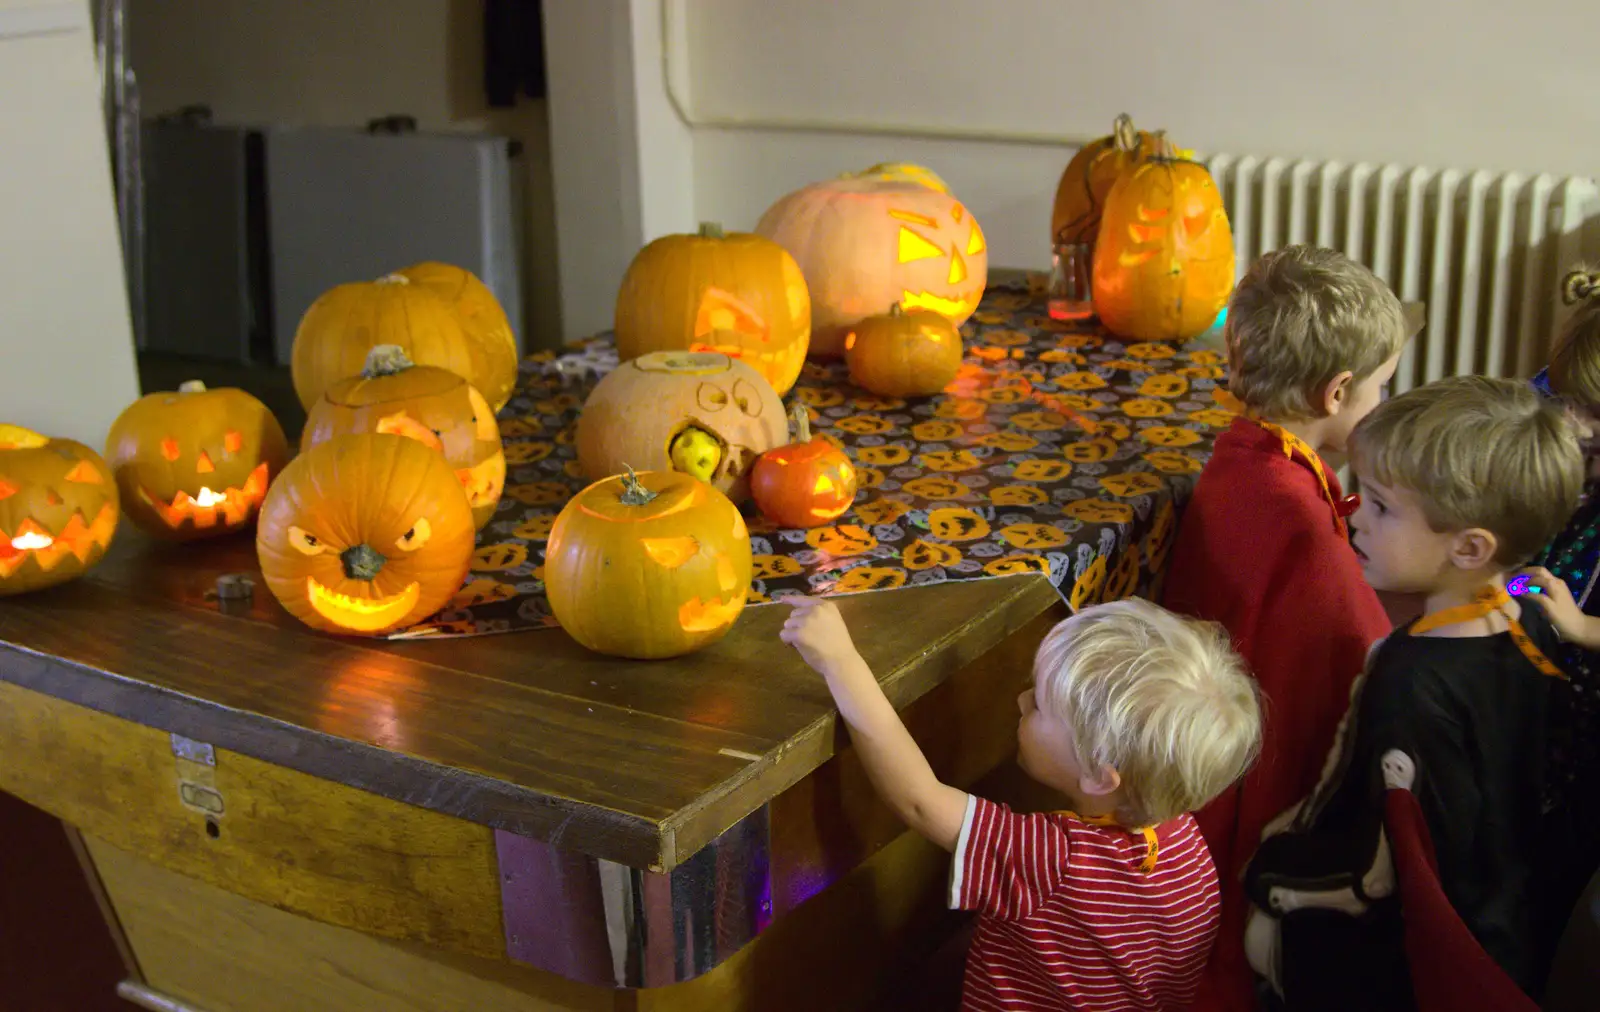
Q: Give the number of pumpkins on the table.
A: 14